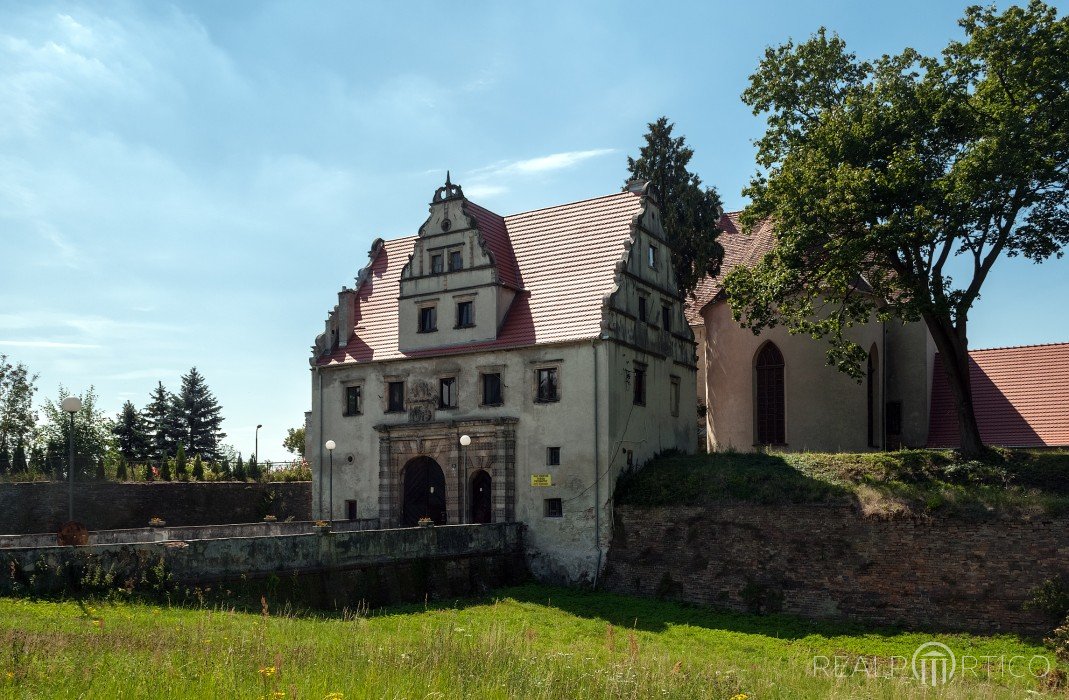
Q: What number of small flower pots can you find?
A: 4